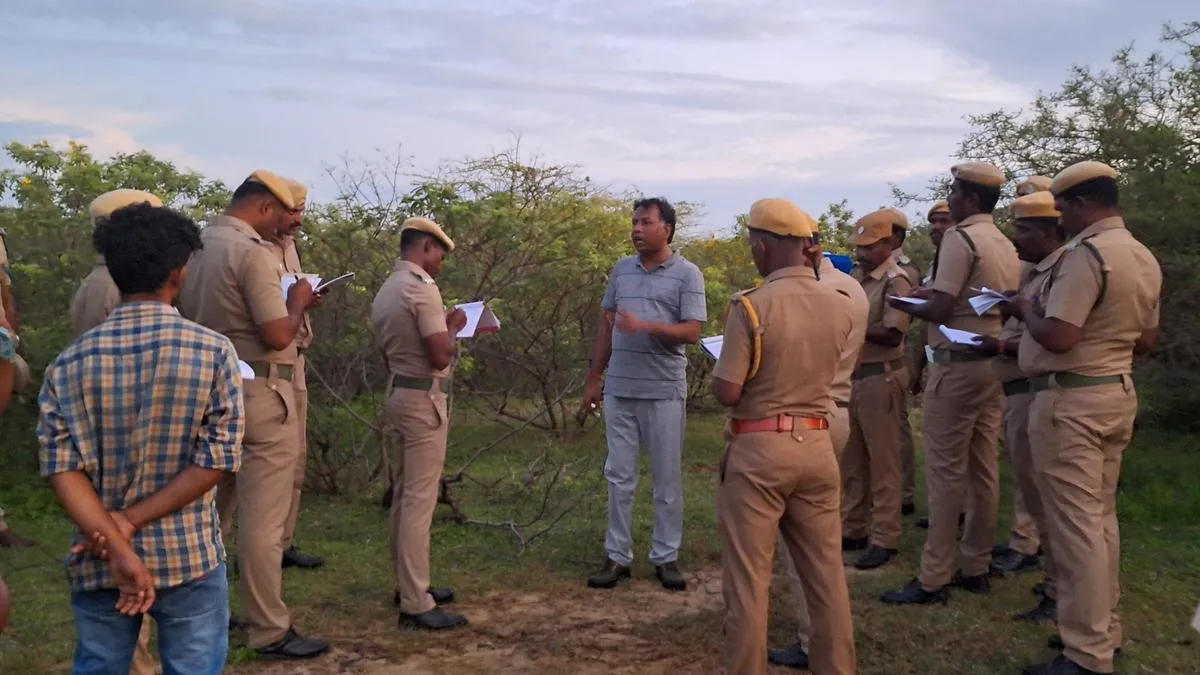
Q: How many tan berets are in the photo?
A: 13